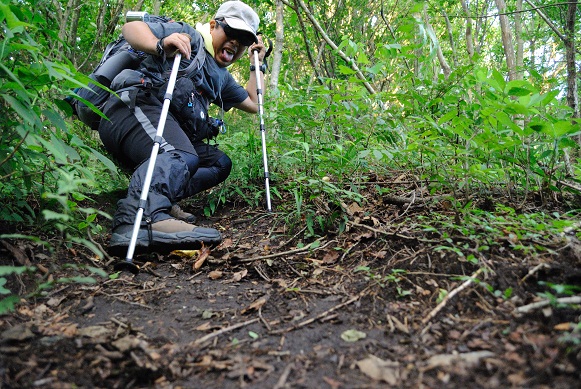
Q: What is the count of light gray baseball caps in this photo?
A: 1